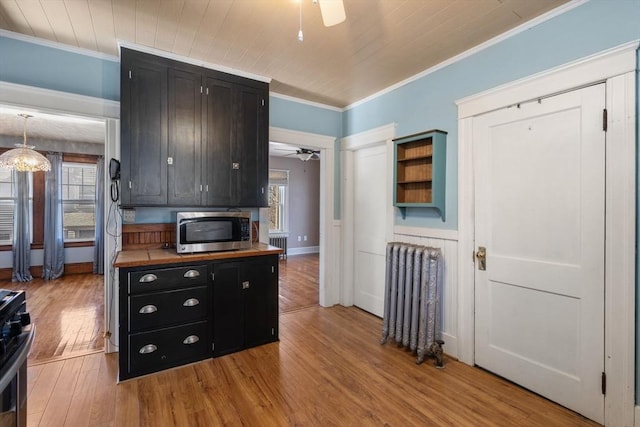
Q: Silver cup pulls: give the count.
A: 6